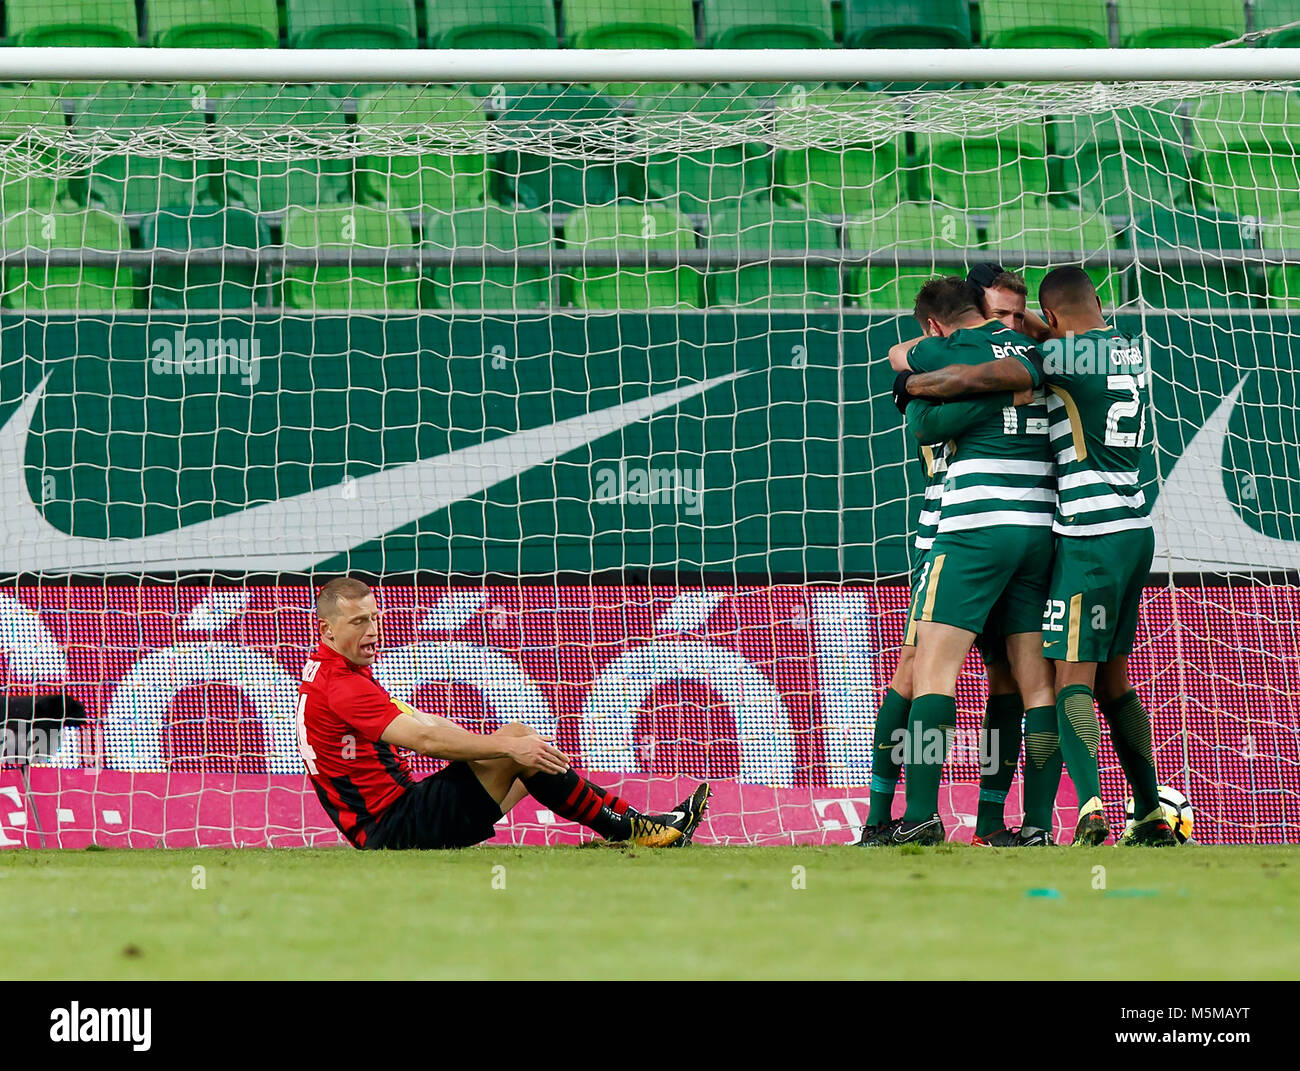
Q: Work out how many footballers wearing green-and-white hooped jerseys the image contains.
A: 3